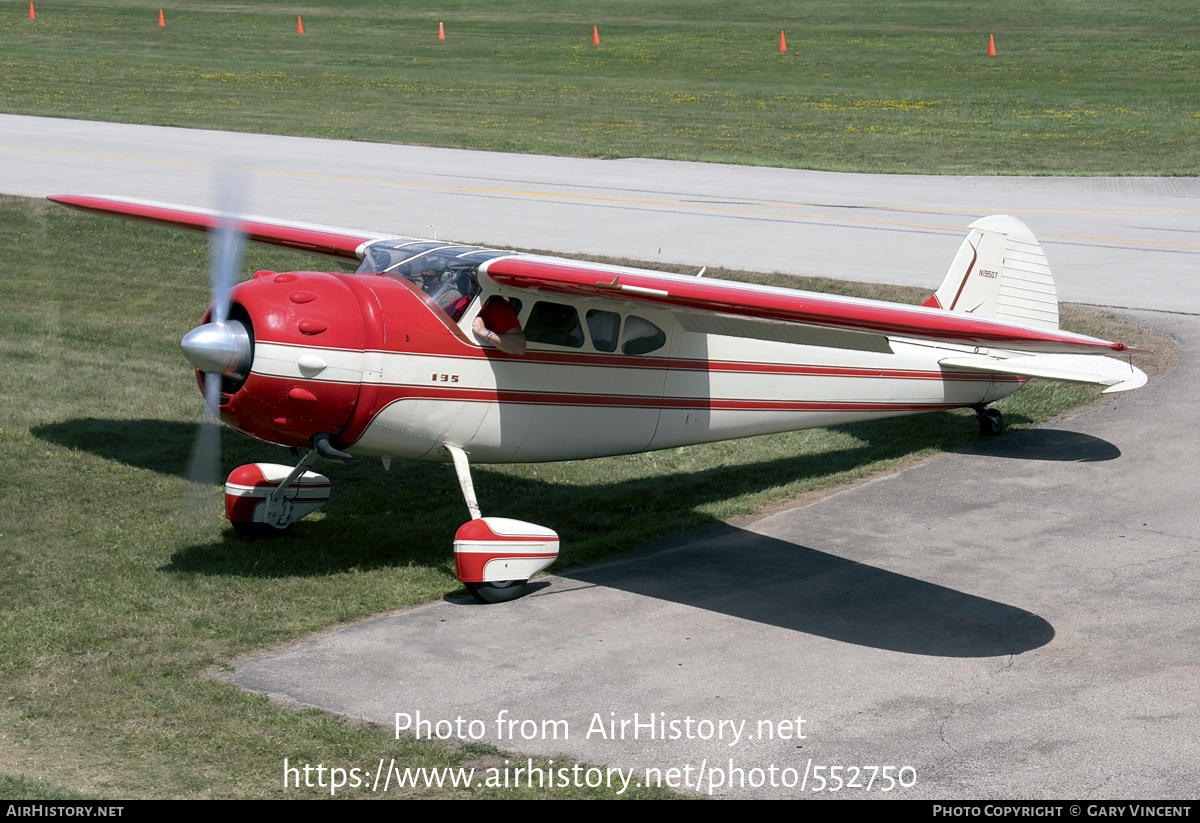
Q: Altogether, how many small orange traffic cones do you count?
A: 7